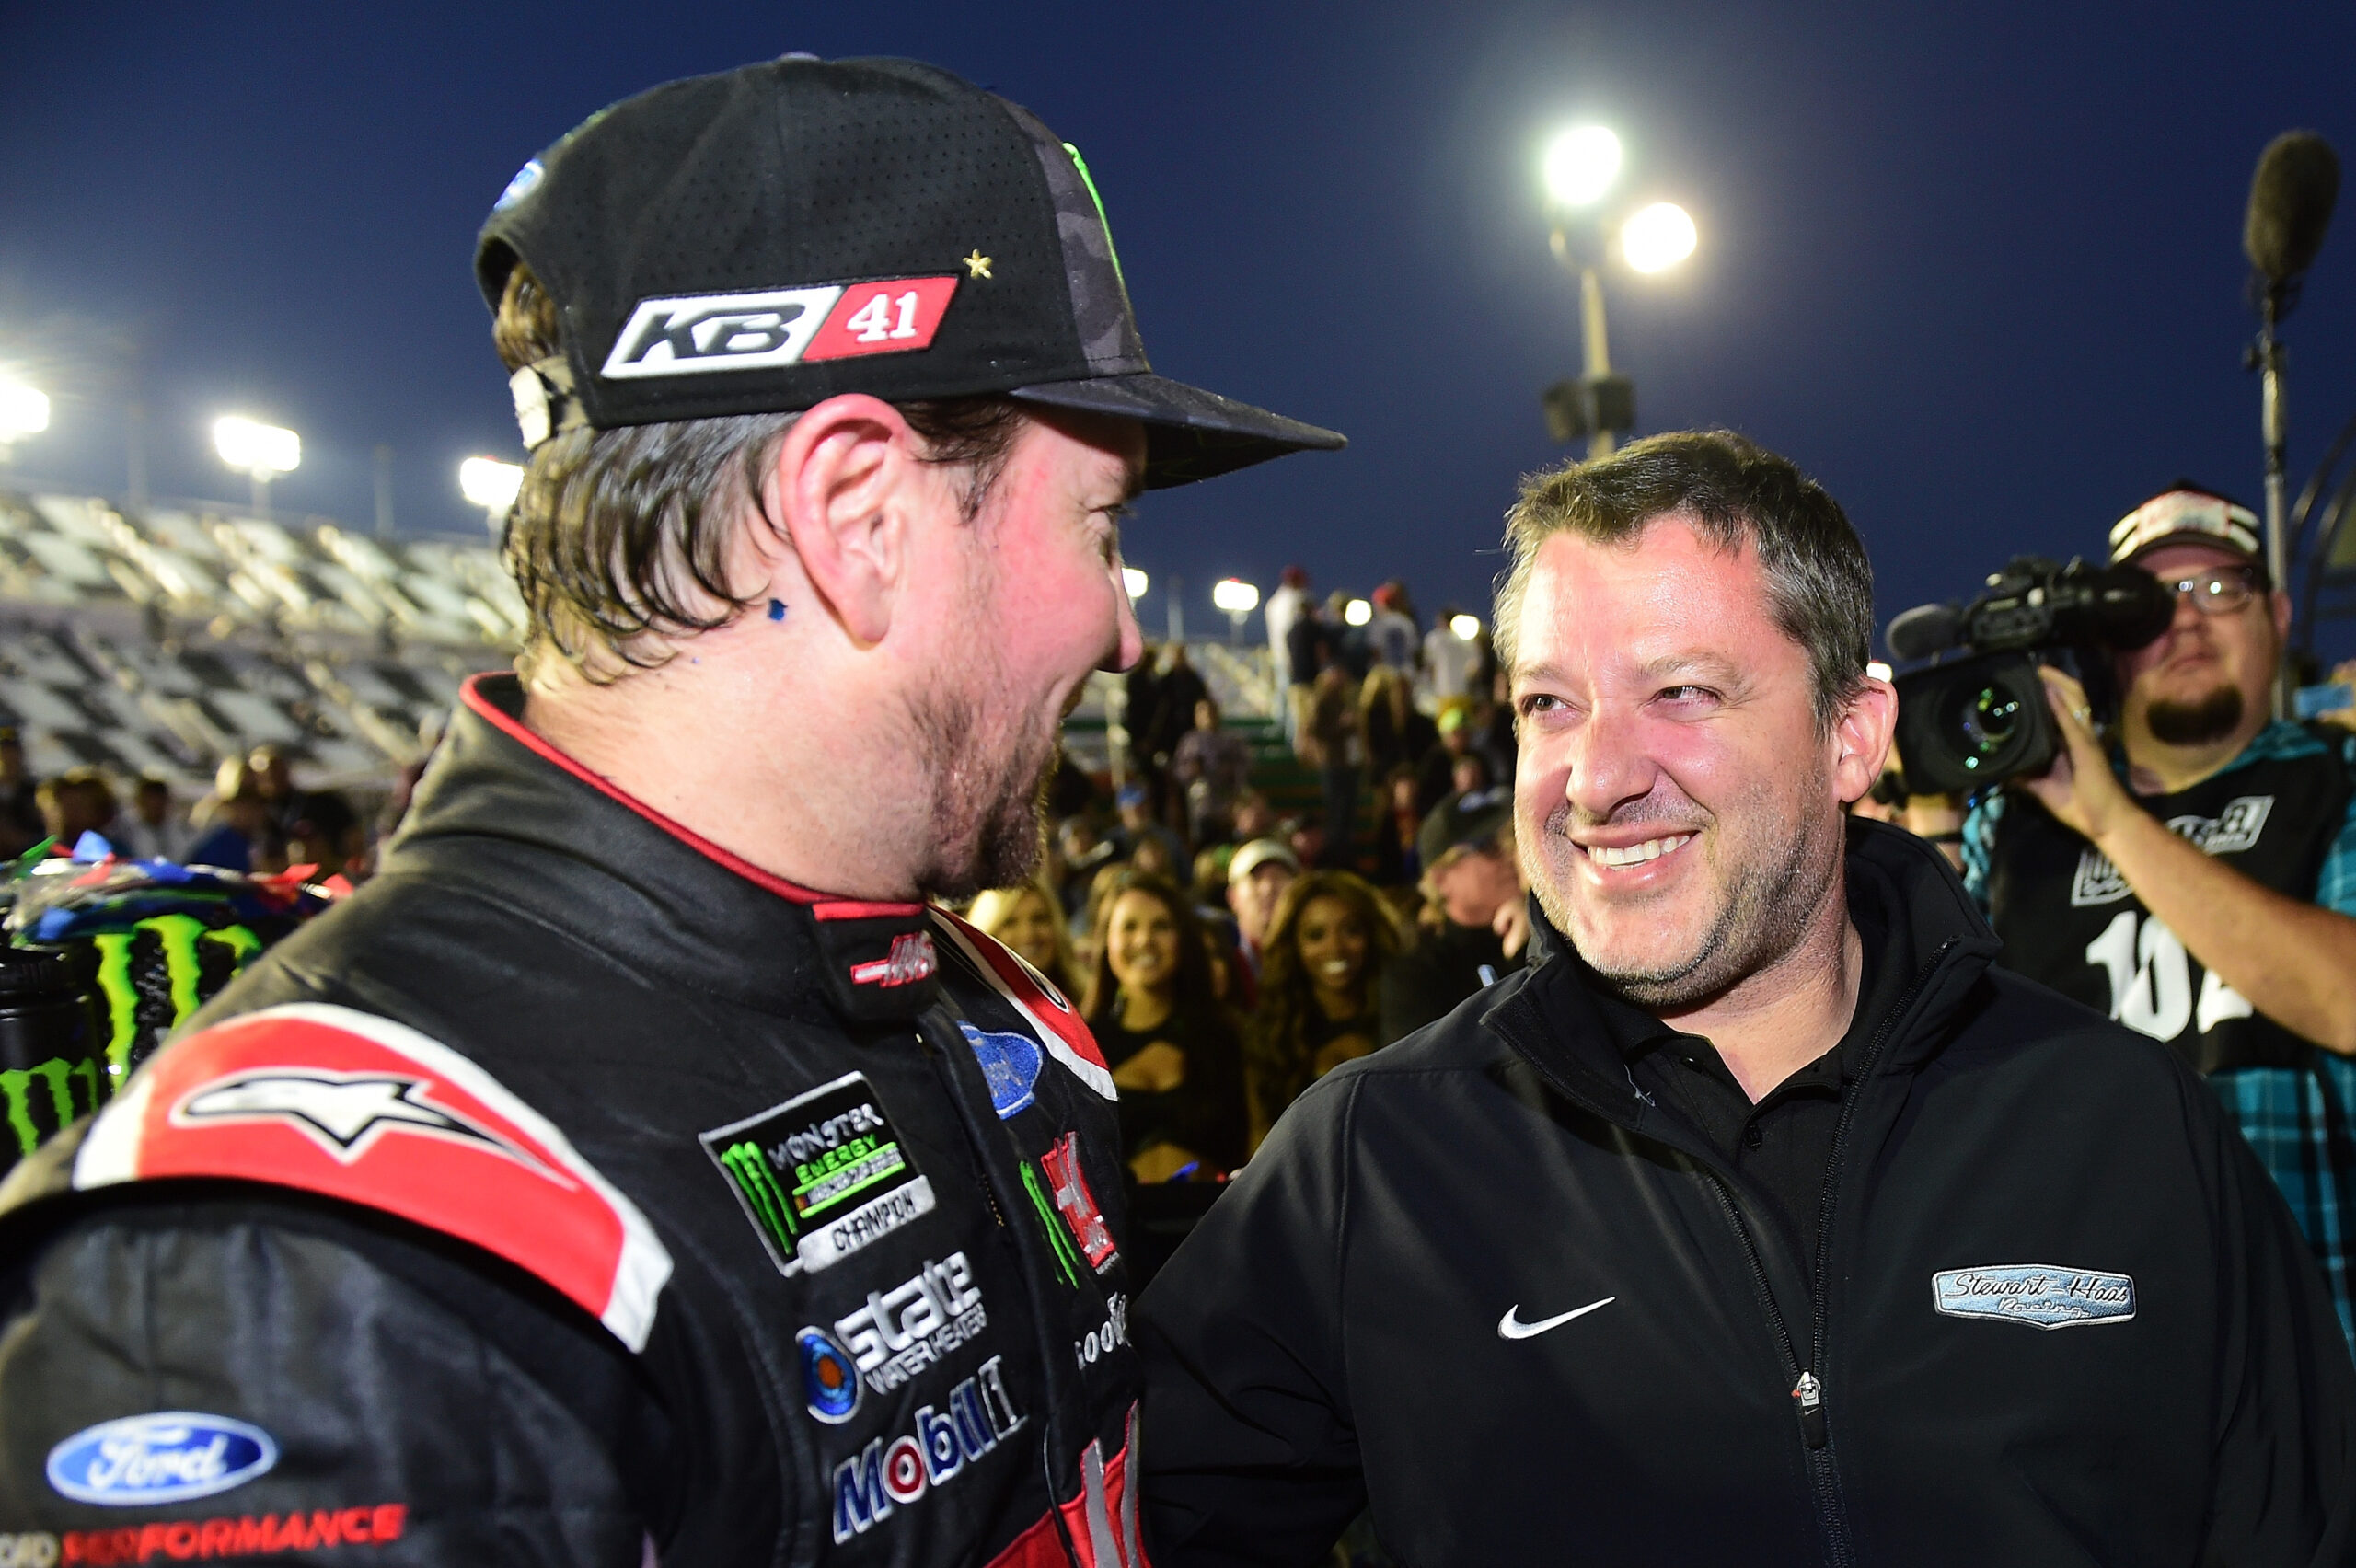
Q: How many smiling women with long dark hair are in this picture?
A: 2